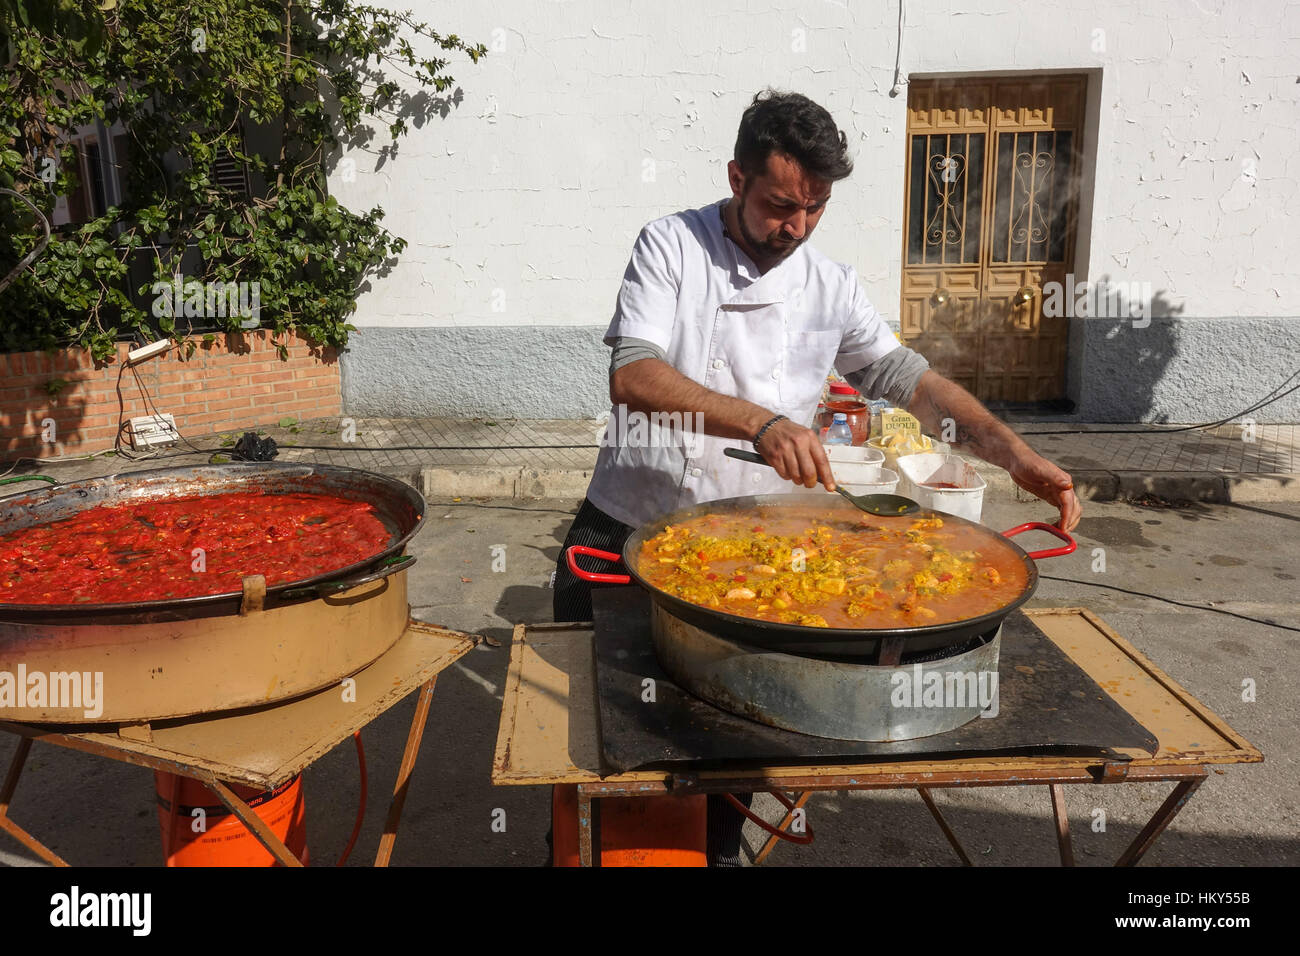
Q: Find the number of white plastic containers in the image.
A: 3